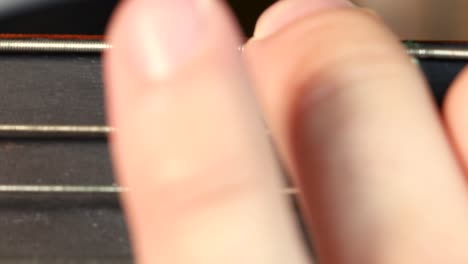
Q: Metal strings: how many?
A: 3